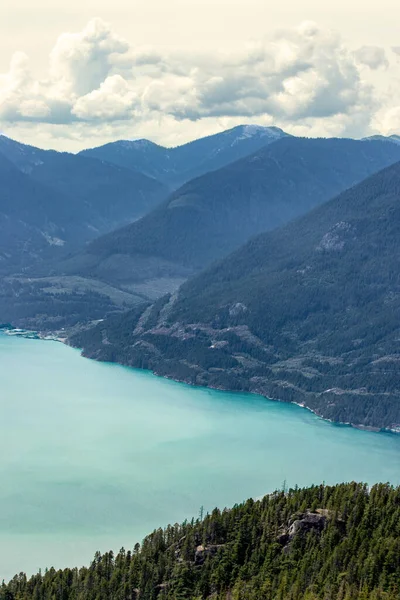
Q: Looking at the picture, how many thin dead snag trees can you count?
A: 2